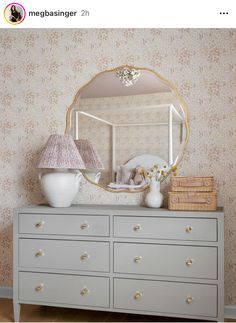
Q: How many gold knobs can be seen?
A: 12